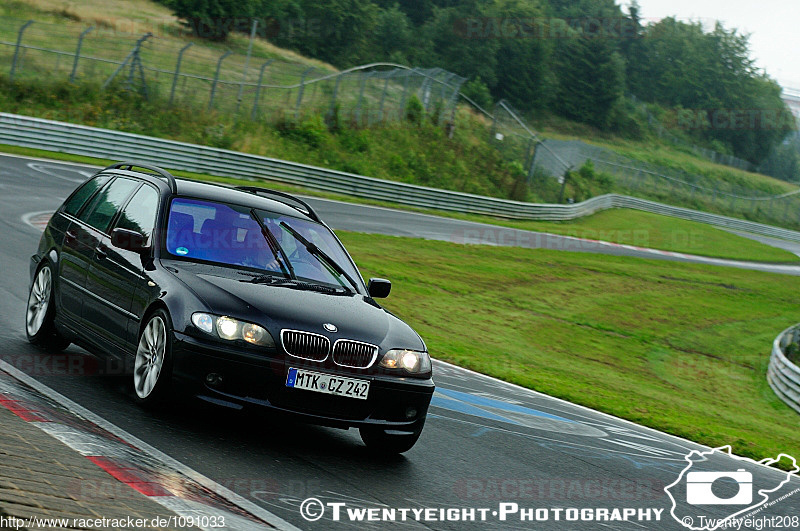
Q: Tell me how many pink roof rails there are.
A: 0